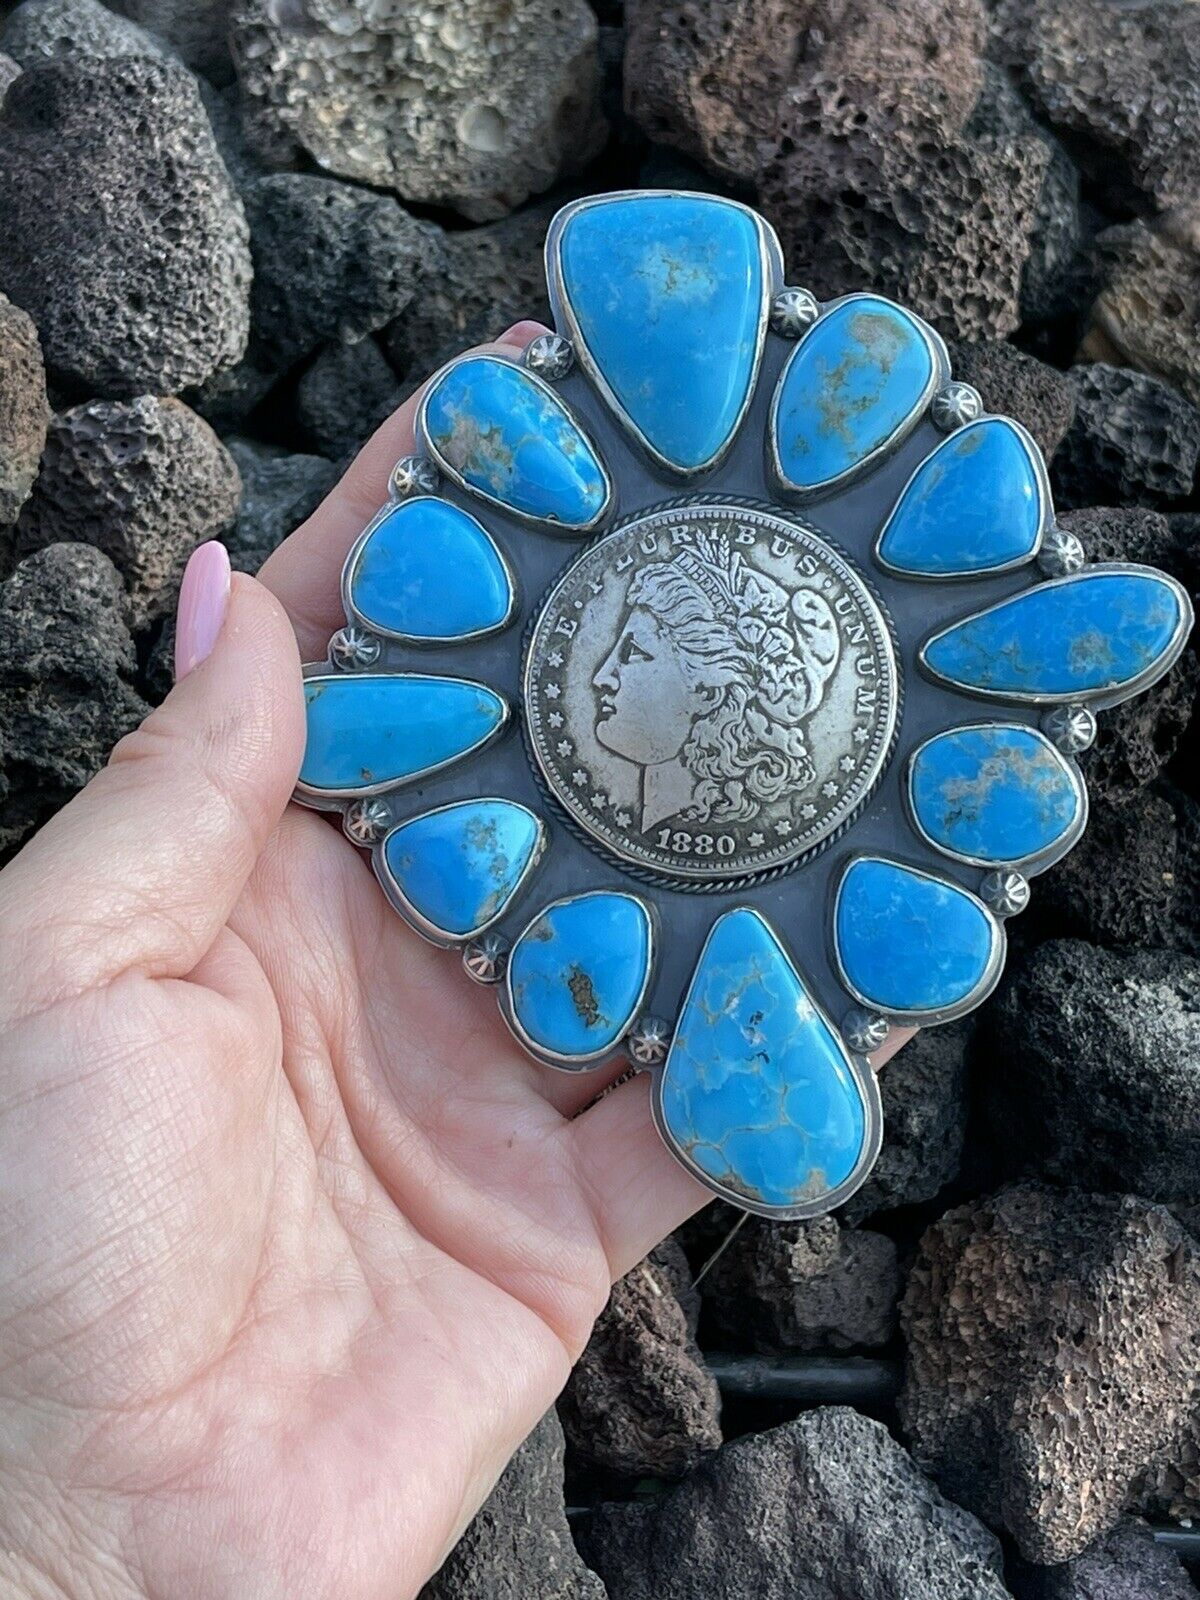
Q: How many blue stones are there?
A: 12